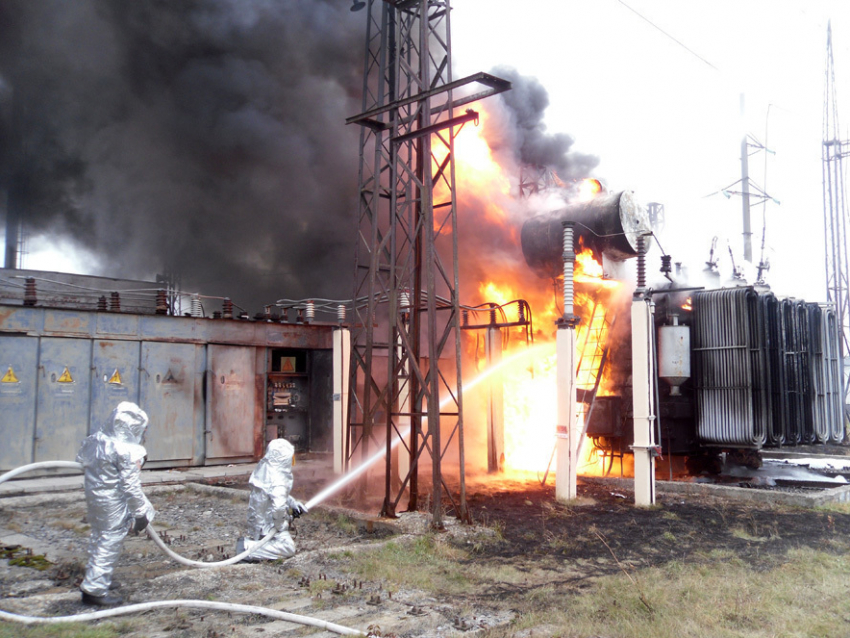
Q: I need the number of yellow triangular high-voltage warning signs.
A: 3